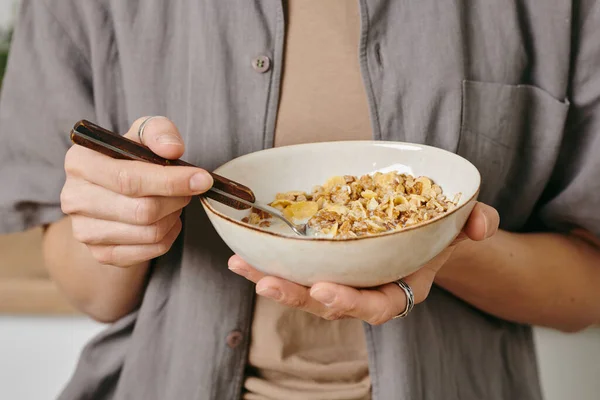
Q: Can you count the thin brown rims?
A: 1